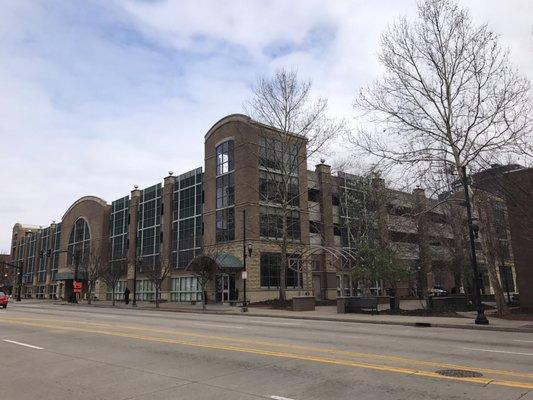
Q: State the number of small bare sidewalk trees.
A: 4